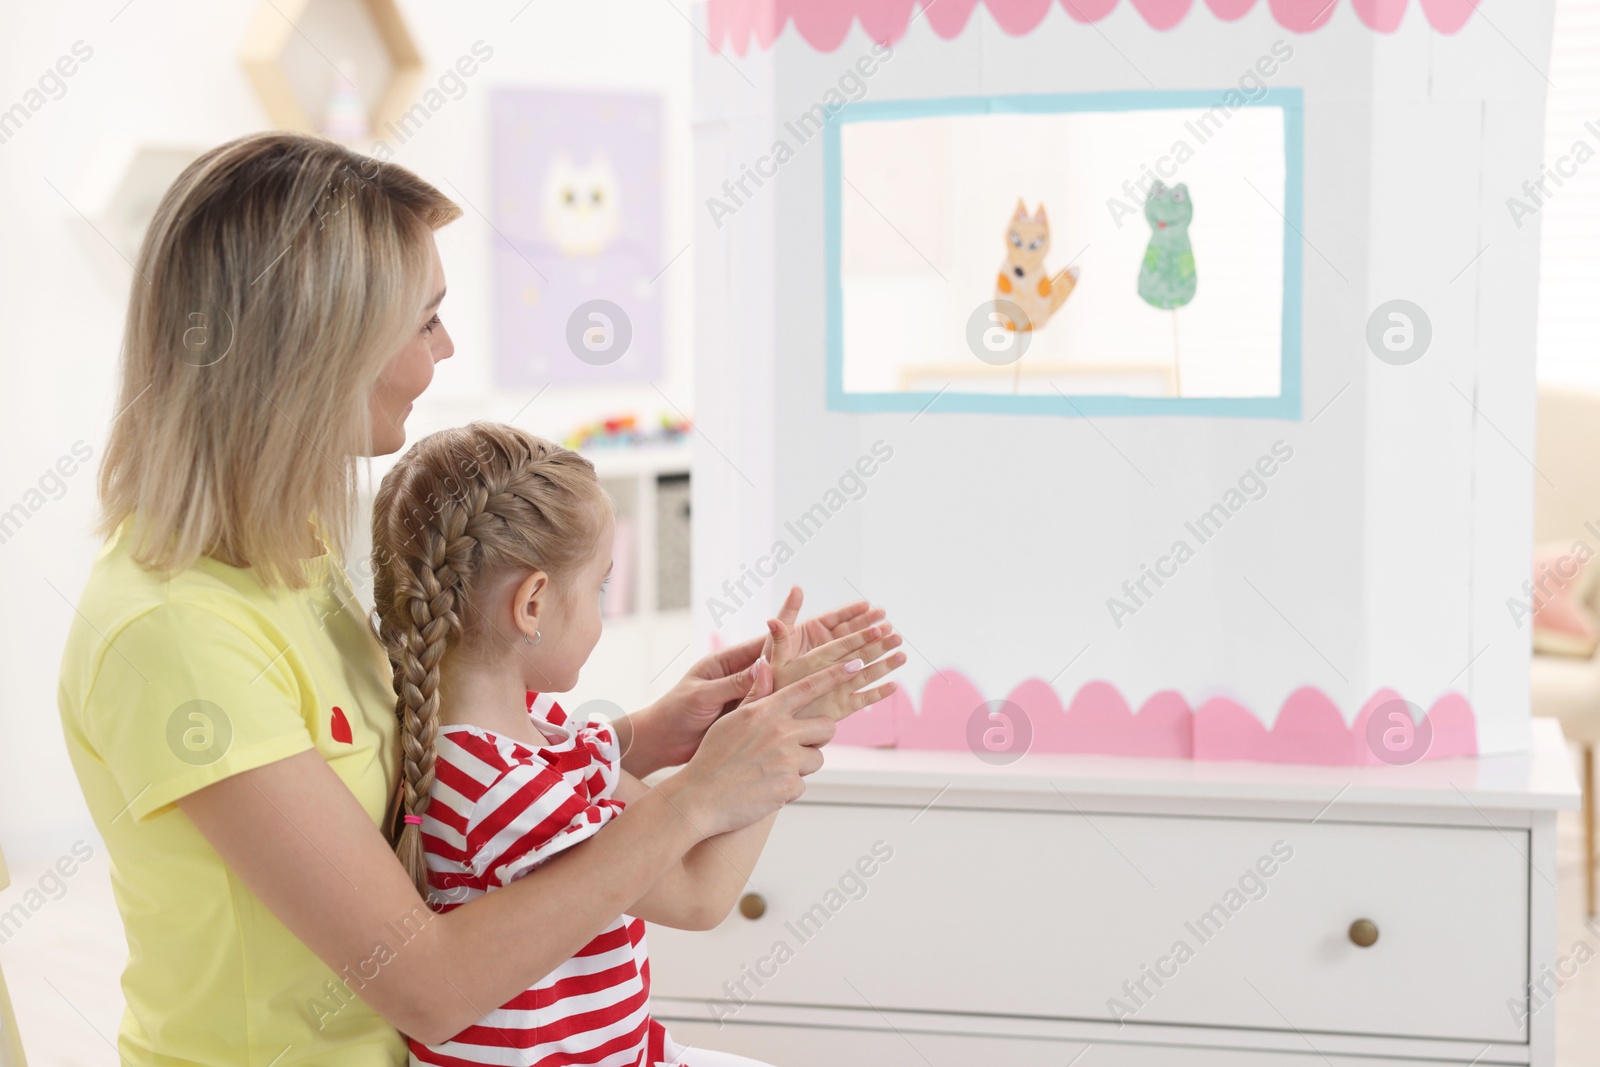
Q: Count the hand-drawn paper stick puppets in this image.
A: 2